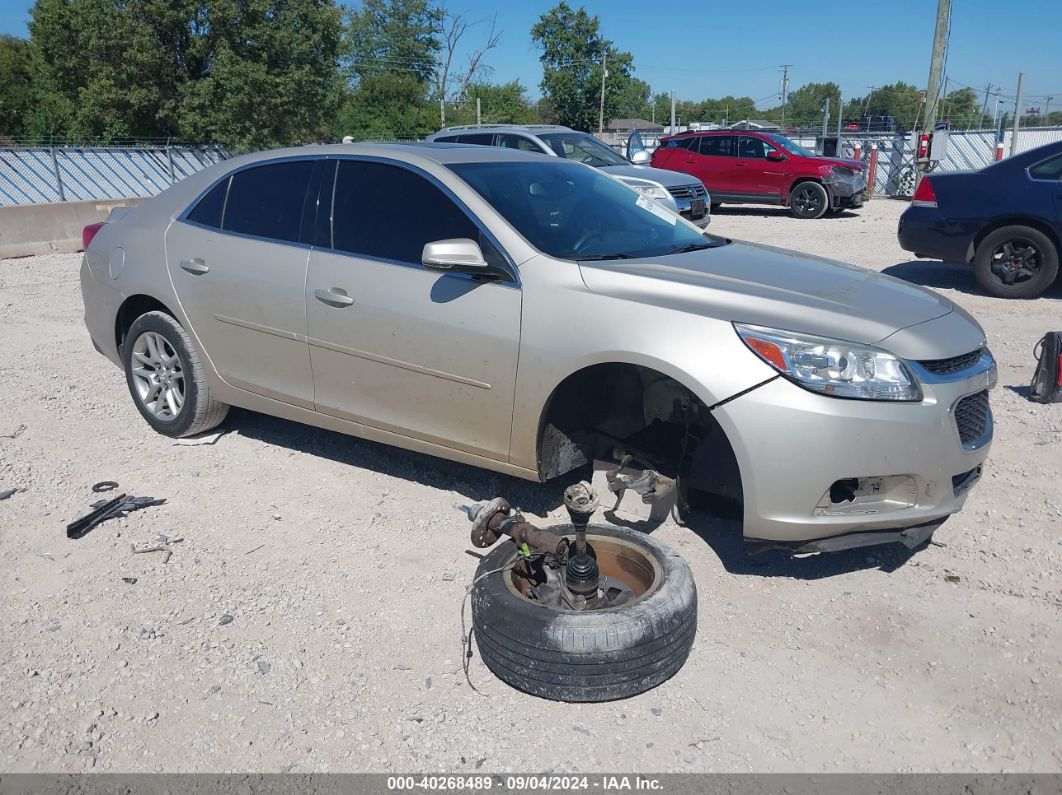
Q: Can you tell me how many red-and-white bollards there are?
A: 3